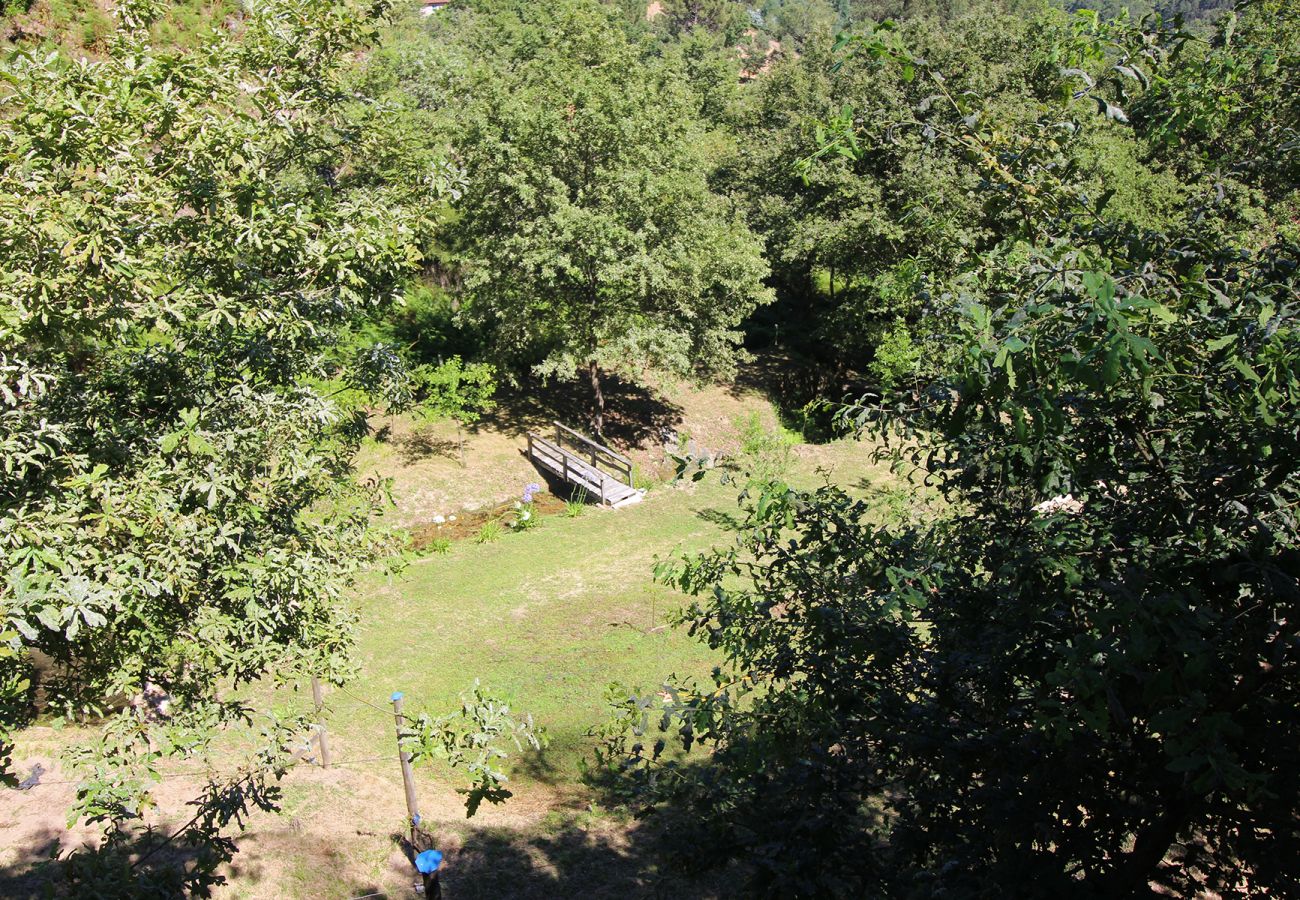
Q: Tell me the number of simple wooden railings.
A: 2